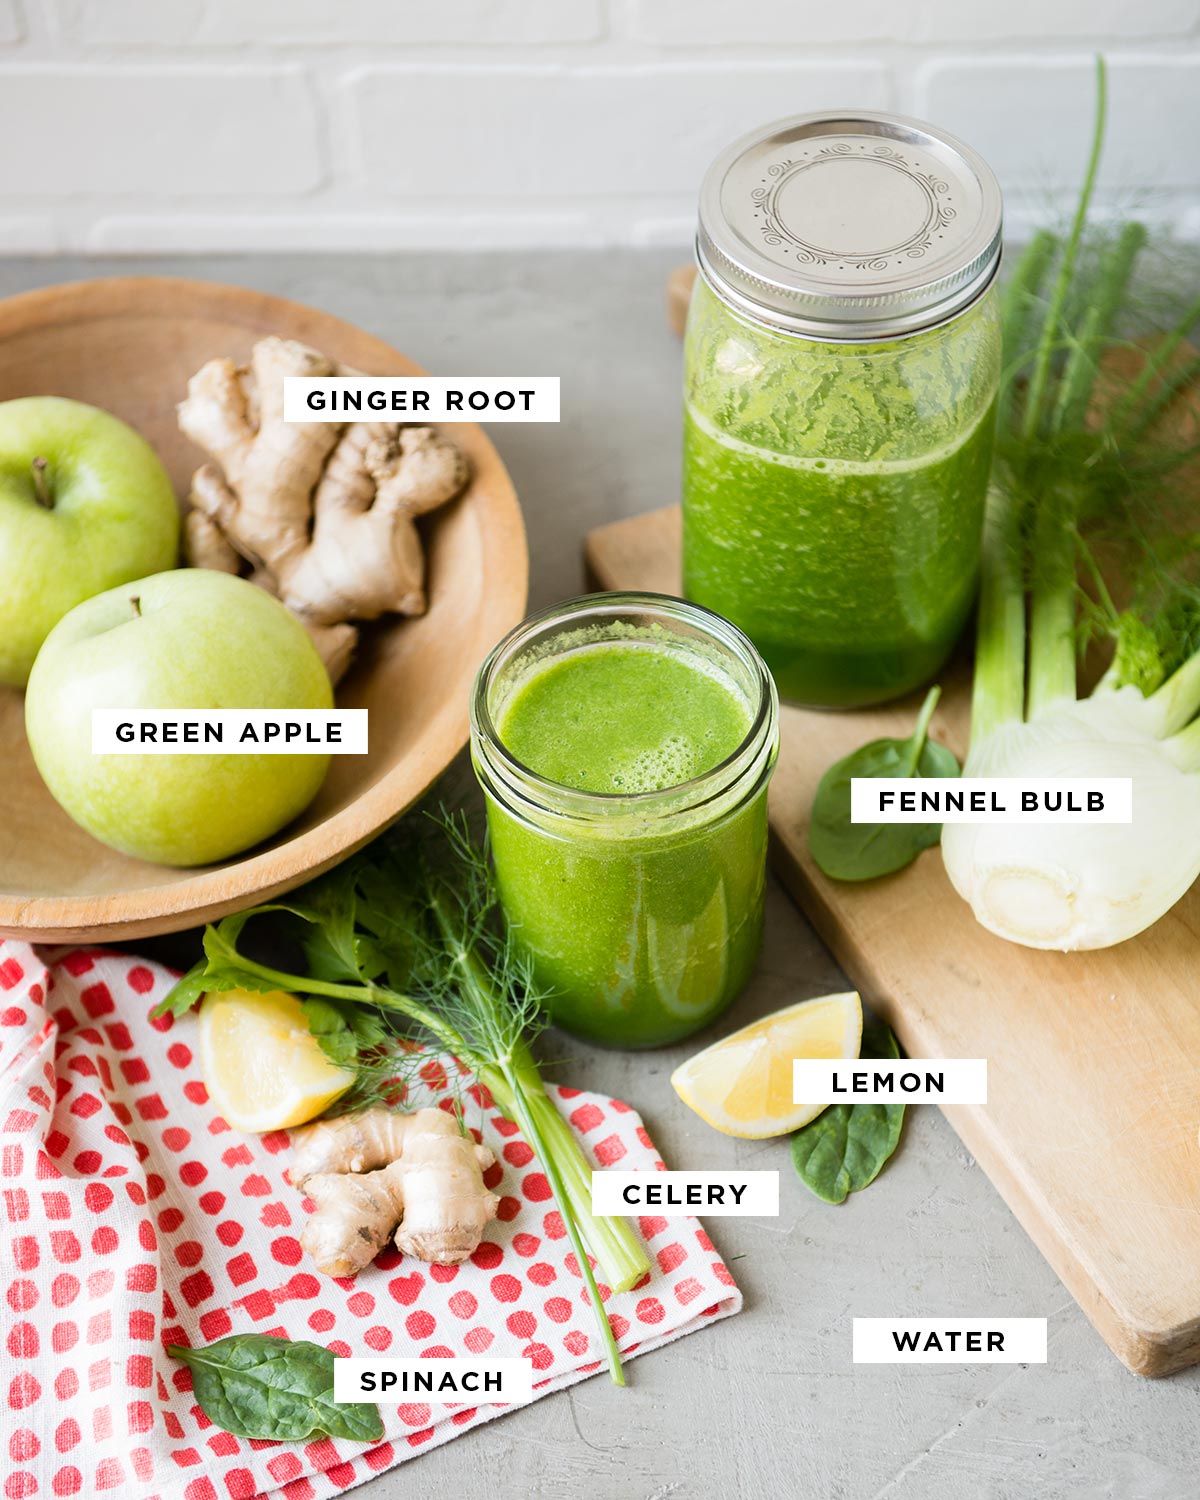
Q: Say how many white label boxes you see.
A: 7